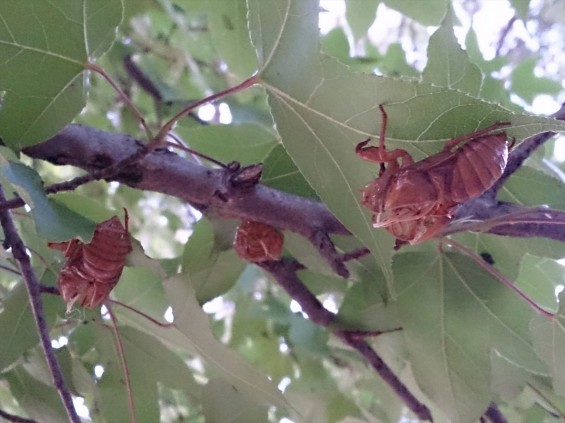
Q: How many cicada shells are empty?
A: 3